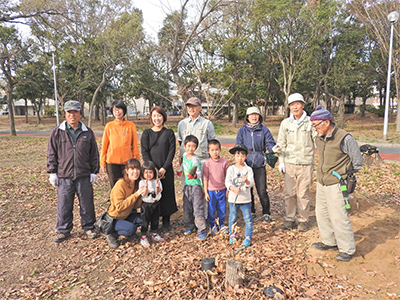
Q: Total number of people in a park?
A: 12